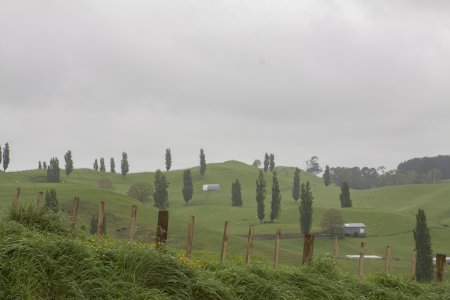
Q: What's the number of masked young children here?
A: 0